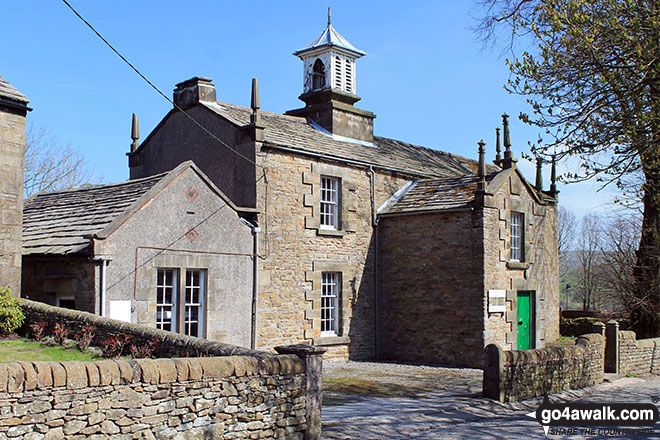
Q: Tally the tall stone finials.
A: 7